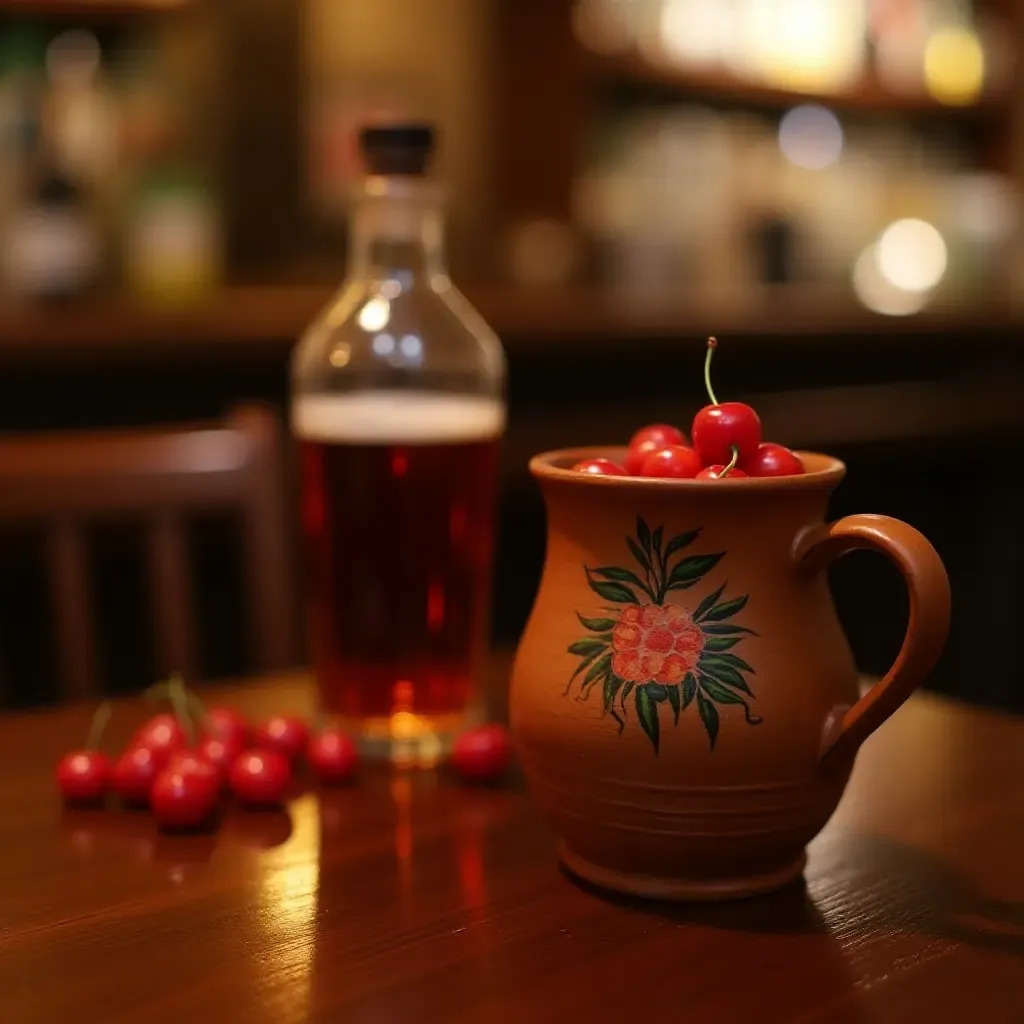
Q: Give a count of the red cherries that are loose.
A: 10